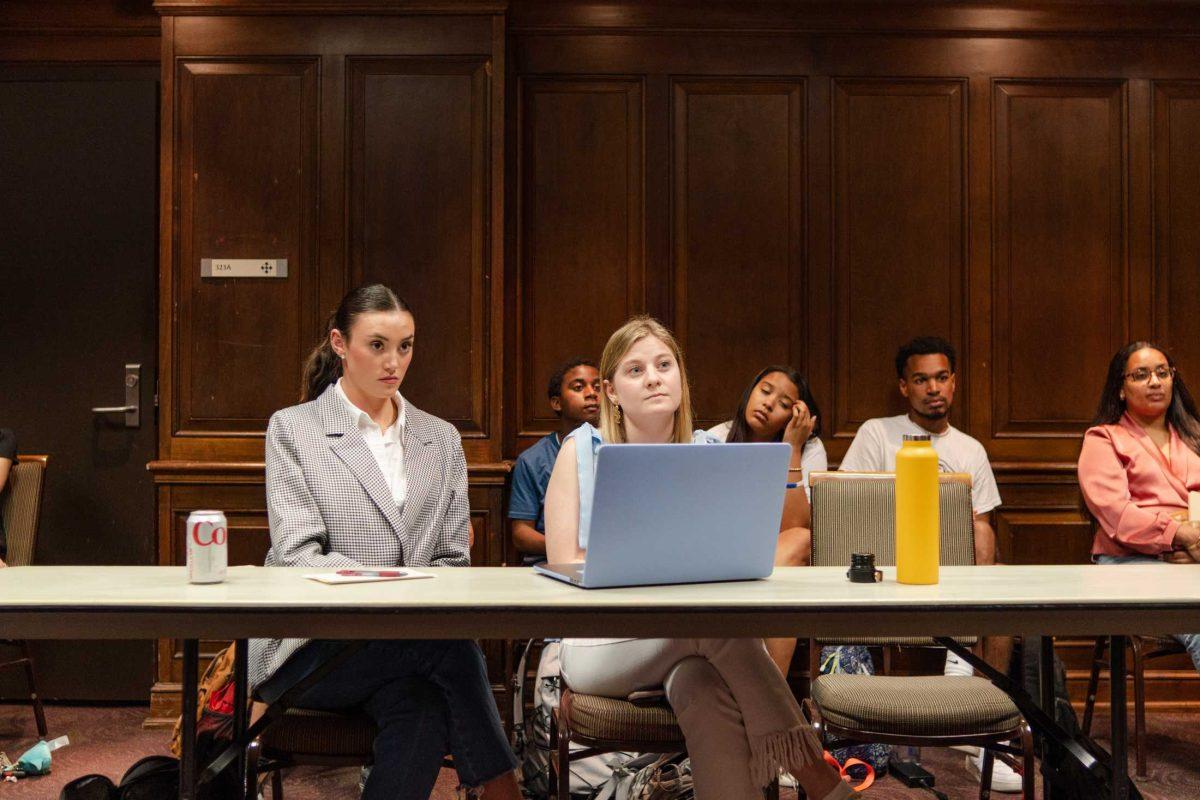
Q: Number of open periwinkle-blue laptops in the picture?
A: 1